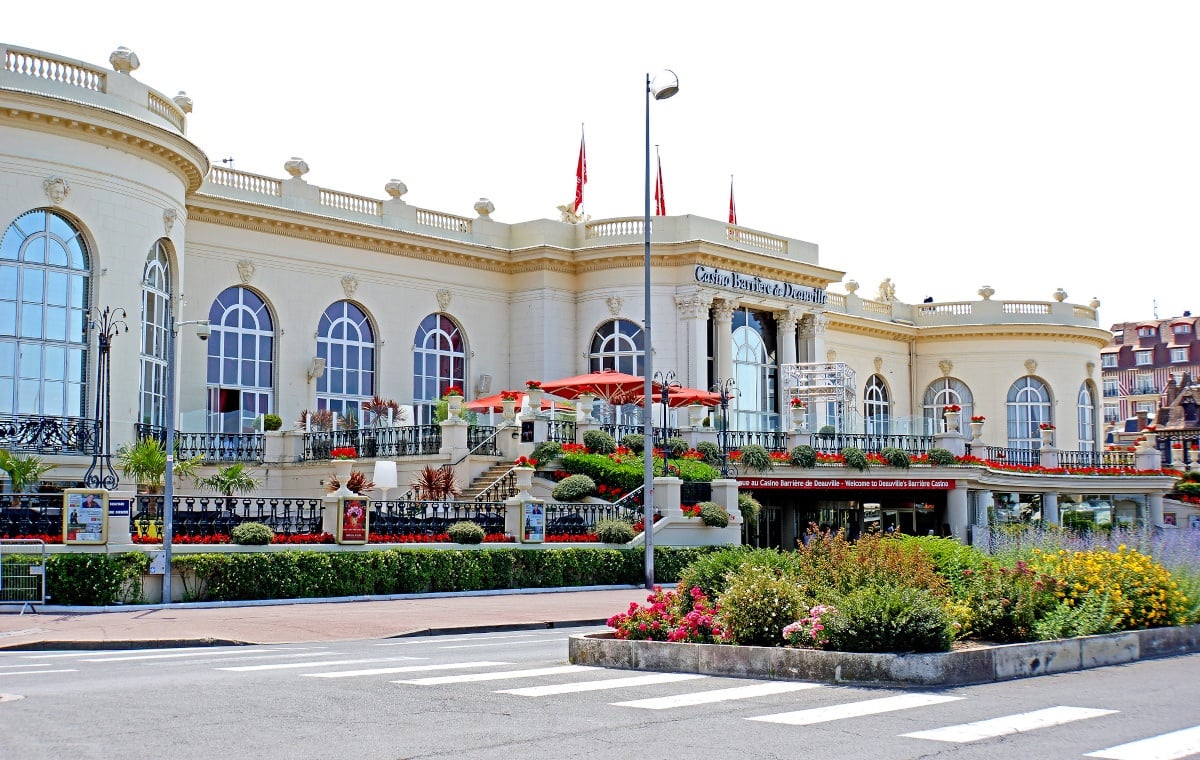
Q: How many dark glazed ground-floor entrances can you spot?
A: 1